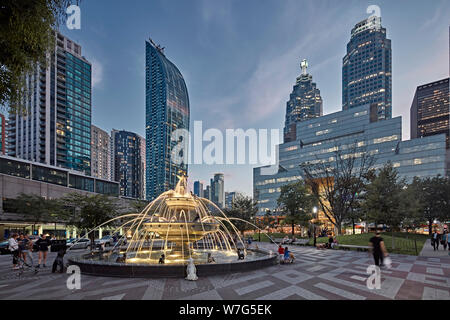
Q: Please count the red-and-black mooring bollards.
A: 0